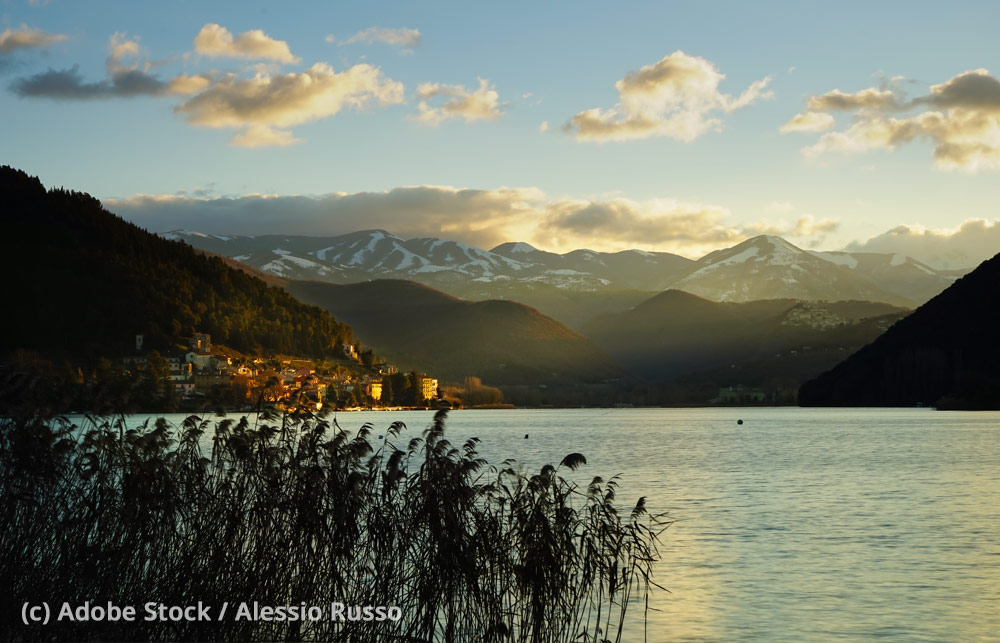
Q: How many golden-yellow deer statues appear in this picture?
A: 0